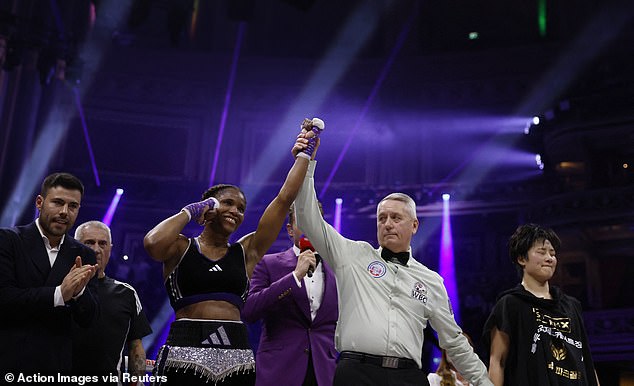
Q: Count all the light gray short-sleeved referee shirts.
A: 0